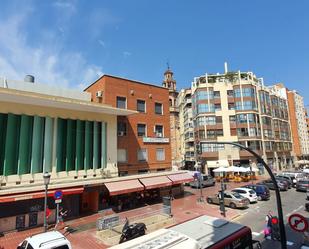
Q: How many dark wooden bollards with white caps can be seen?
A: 0